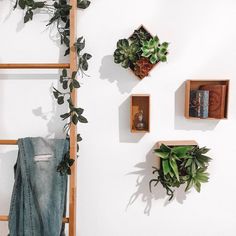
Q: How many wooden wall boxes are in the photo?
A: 4